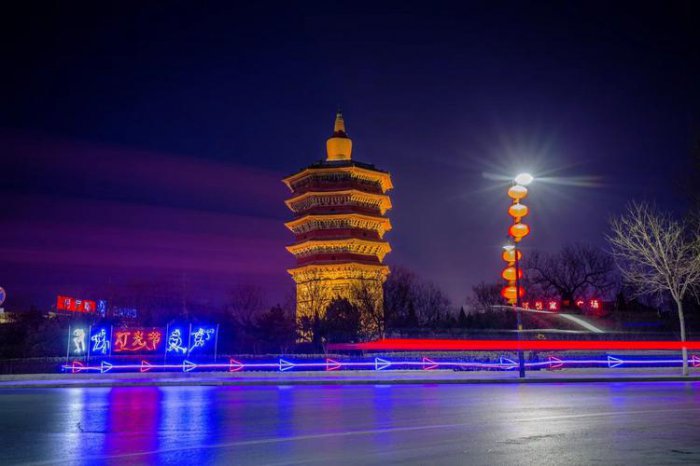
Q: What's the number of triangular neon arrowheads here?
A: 13